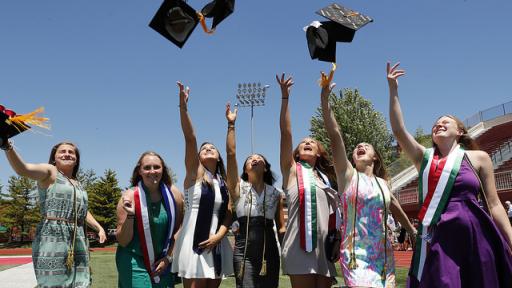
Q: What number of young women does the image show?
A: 7